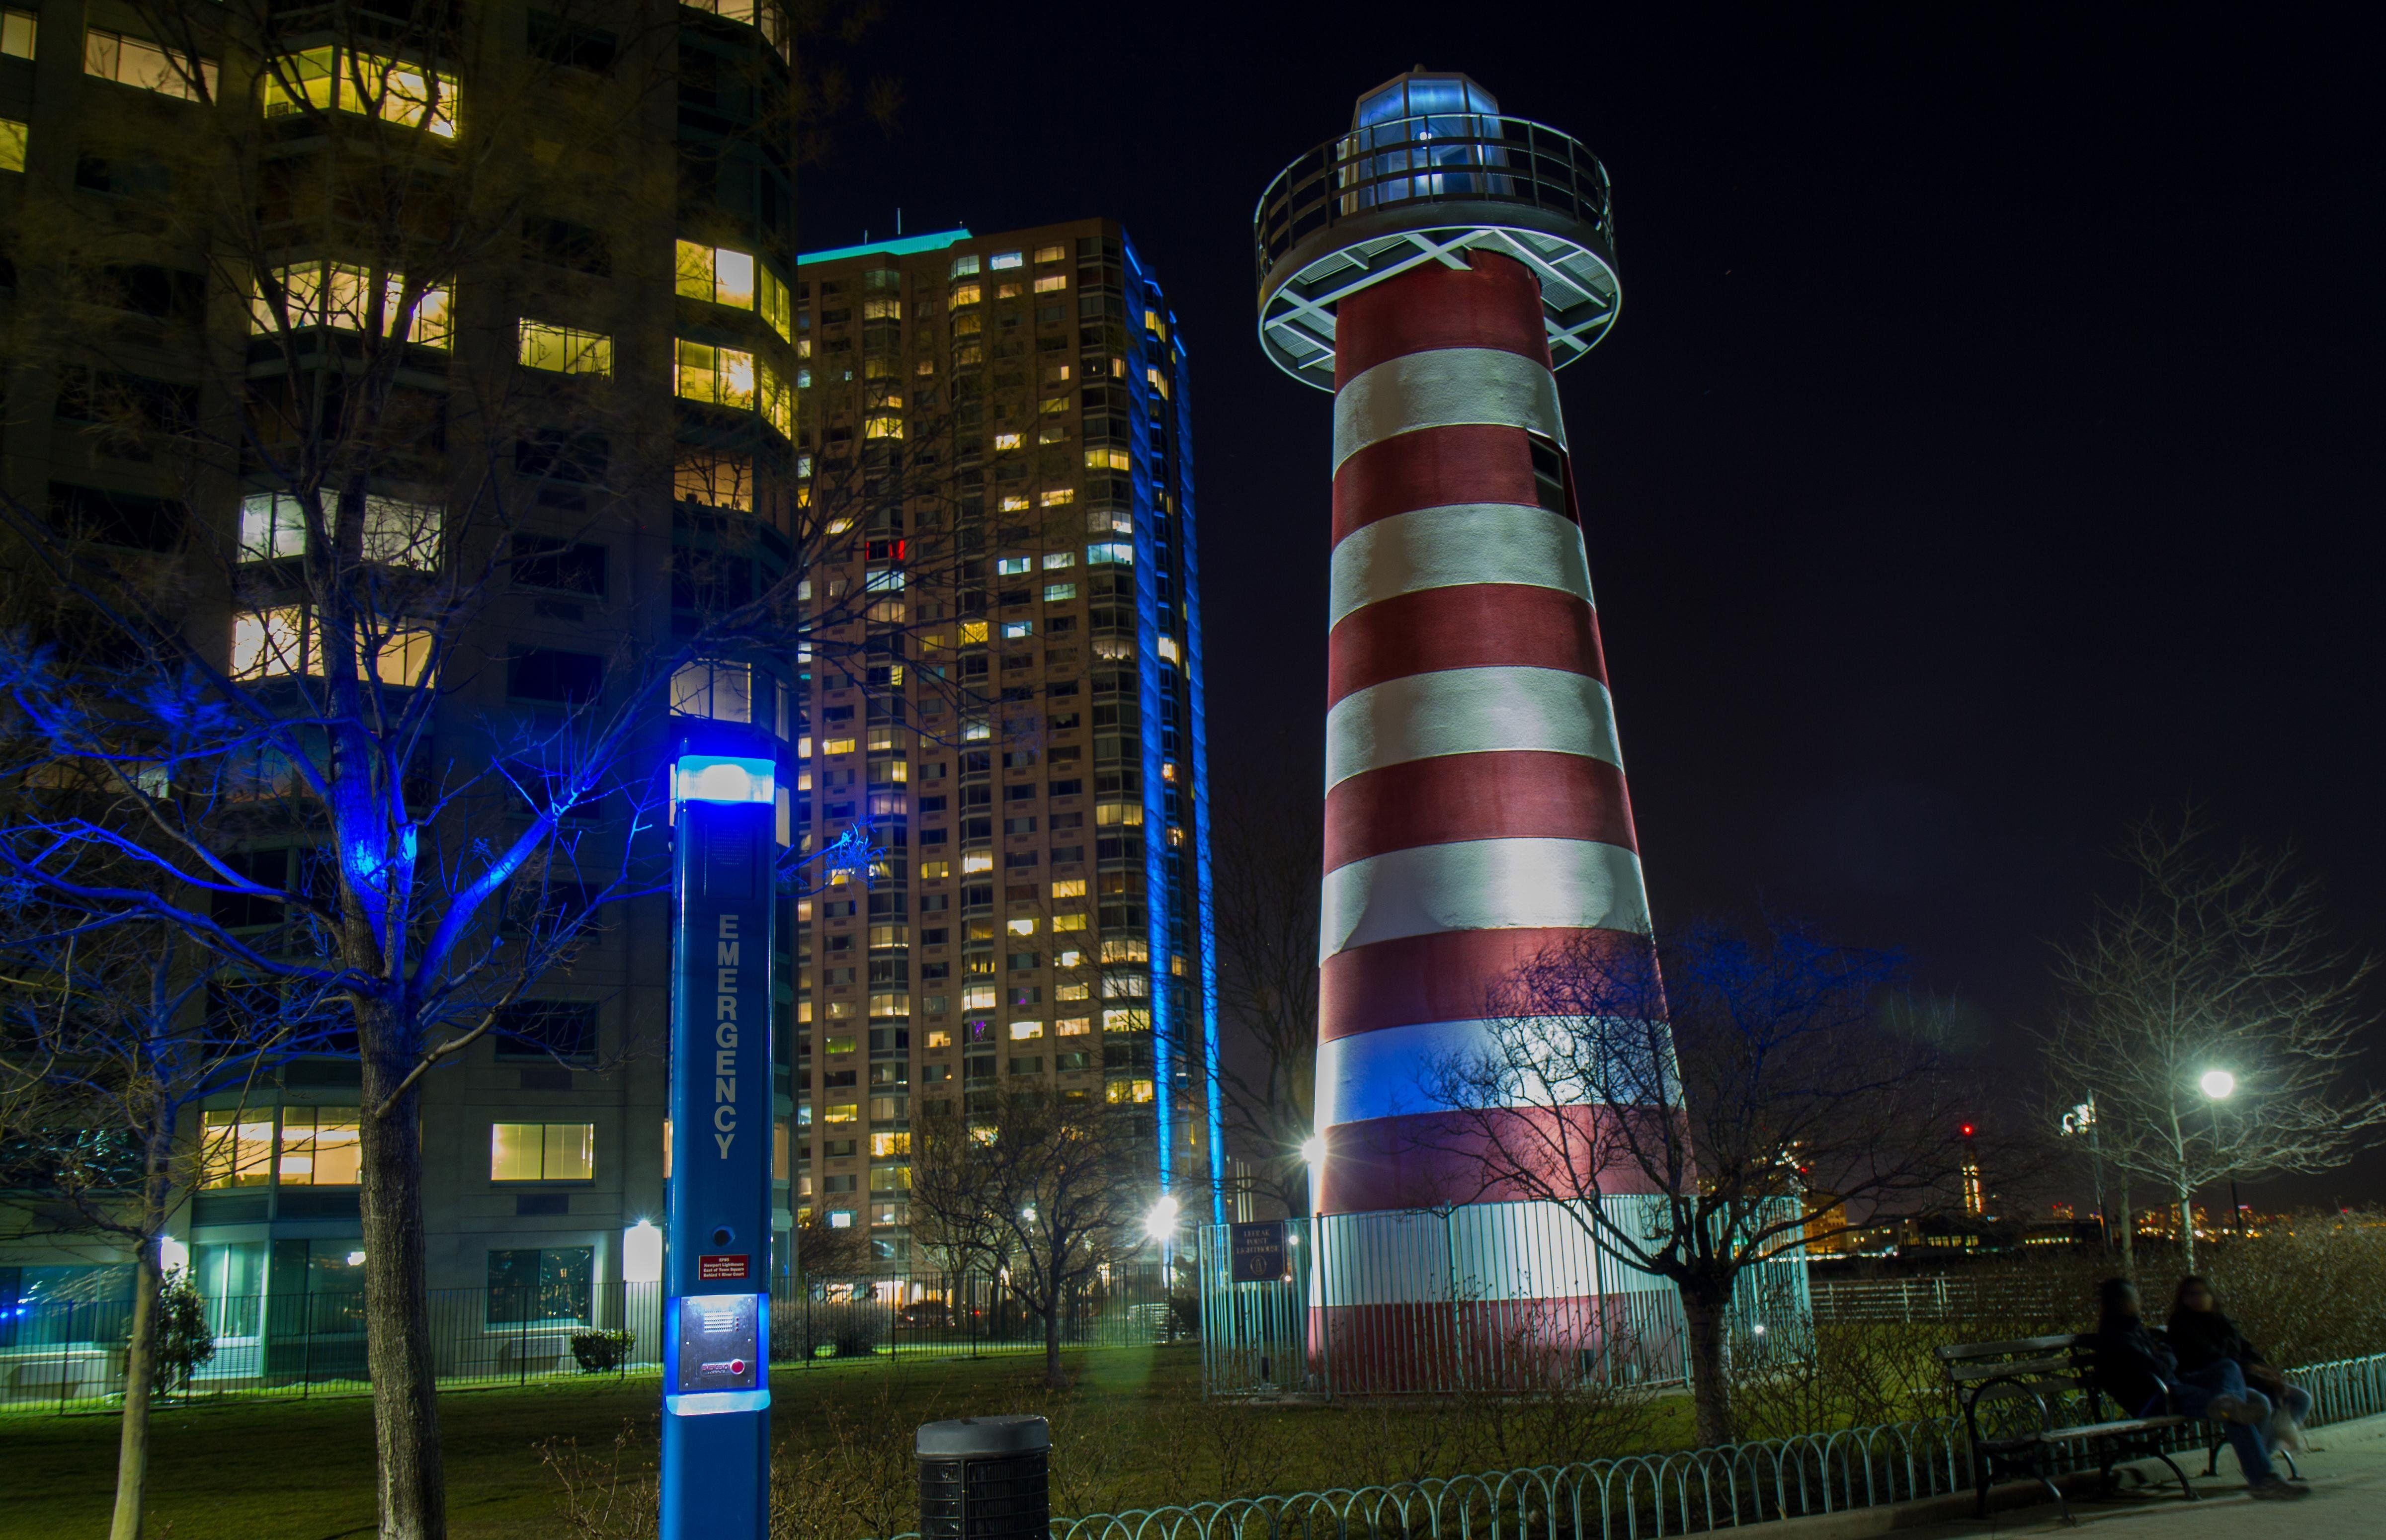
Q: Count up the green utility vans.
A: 0